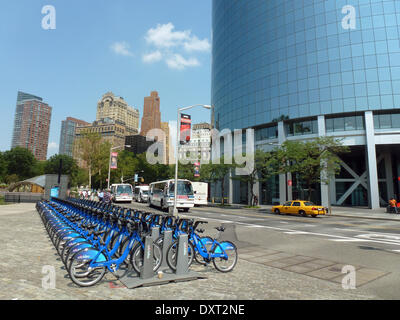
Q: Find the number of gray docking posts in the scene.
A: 4